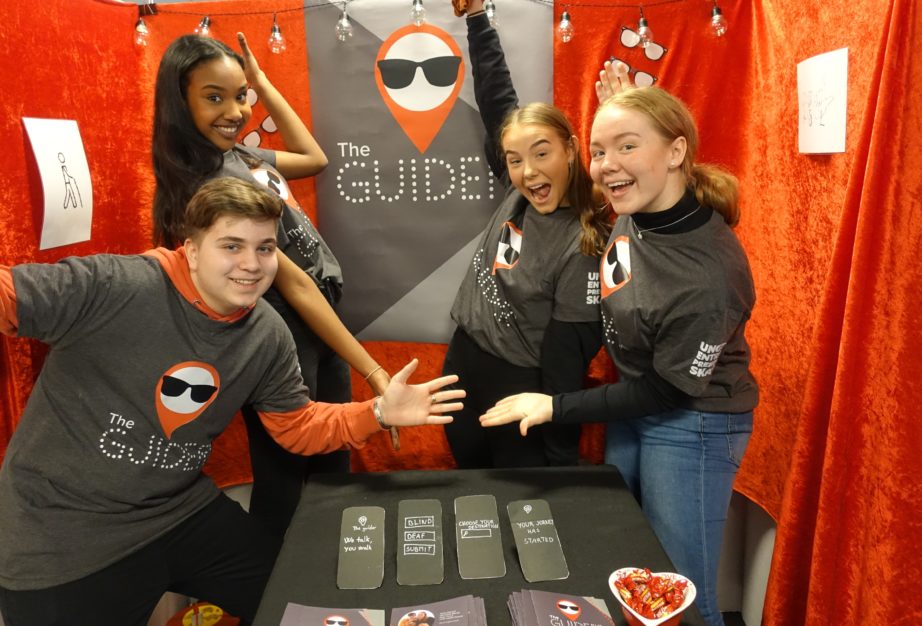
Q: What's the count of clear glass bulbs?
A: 9